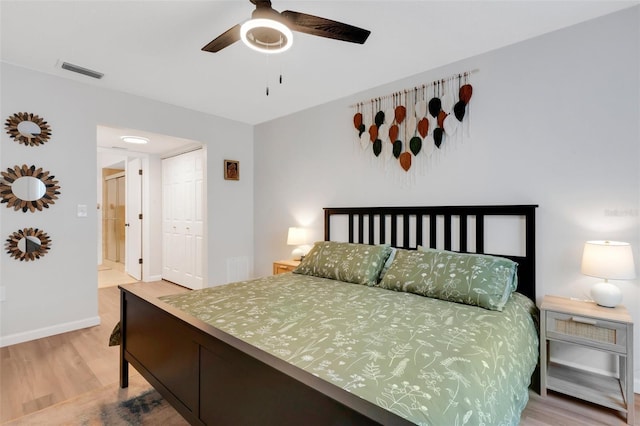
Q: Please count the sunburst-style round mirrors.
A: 3